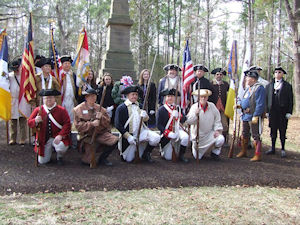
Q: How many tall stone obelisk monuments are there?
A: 1